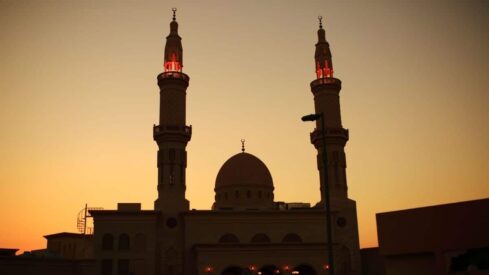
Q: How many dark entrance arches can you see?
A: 3